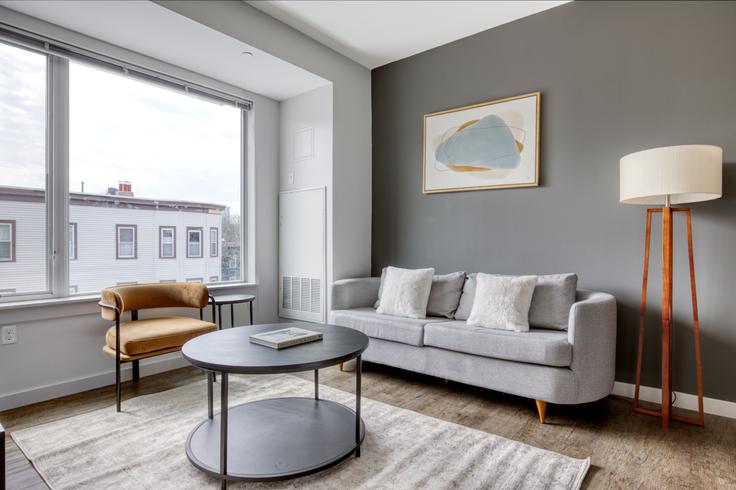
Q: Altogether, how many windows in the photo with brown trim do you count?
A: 6